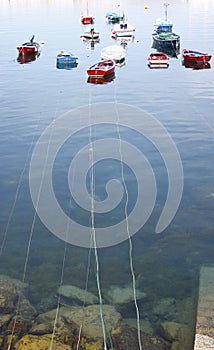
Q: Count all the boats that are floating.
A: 12